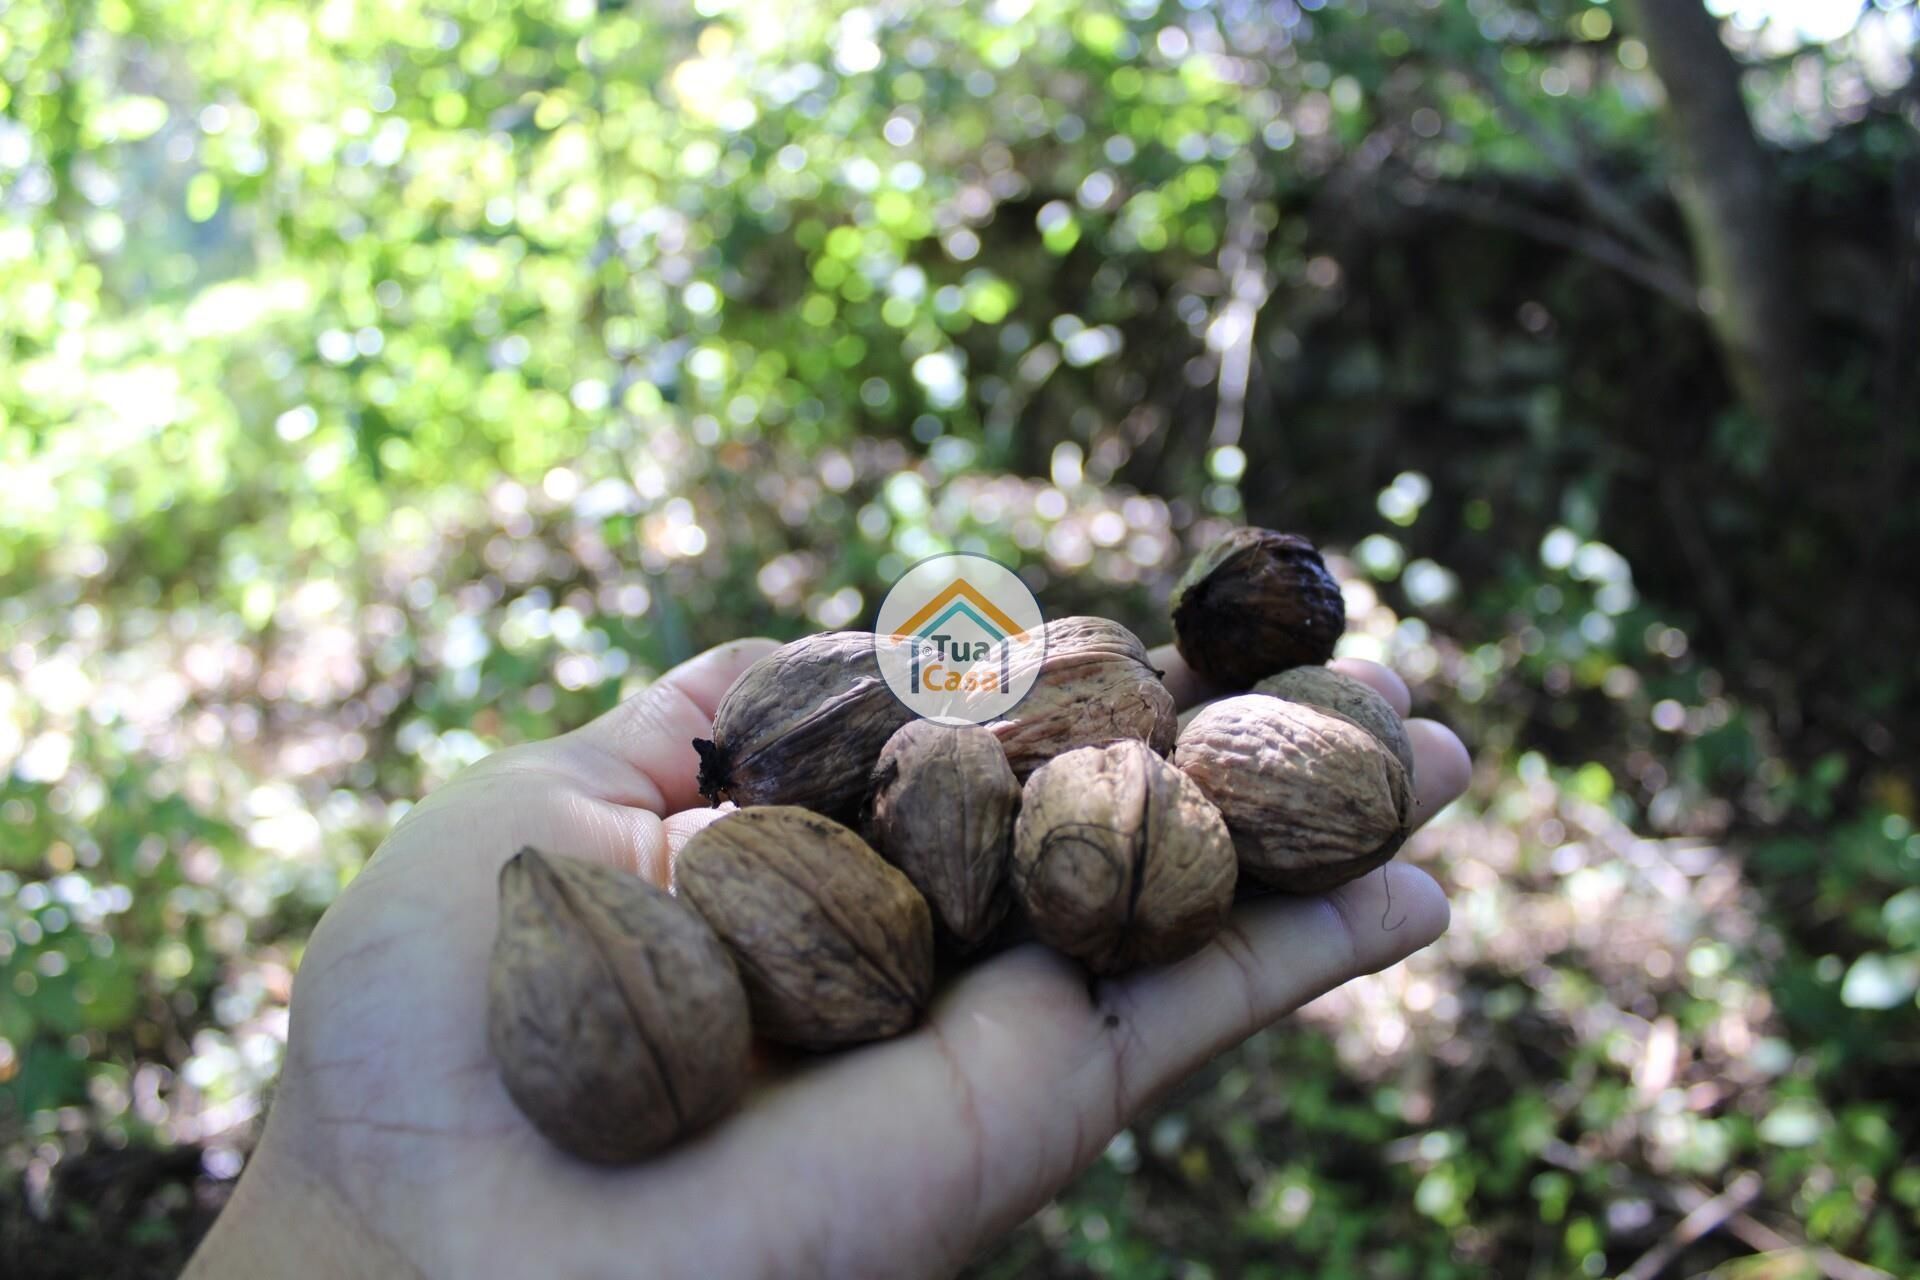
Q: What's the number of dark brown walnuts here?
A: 1